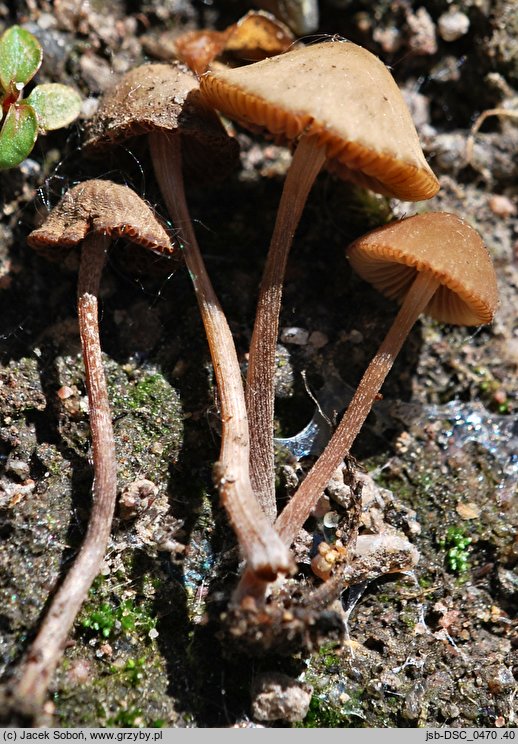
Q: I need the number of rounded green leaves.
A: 3